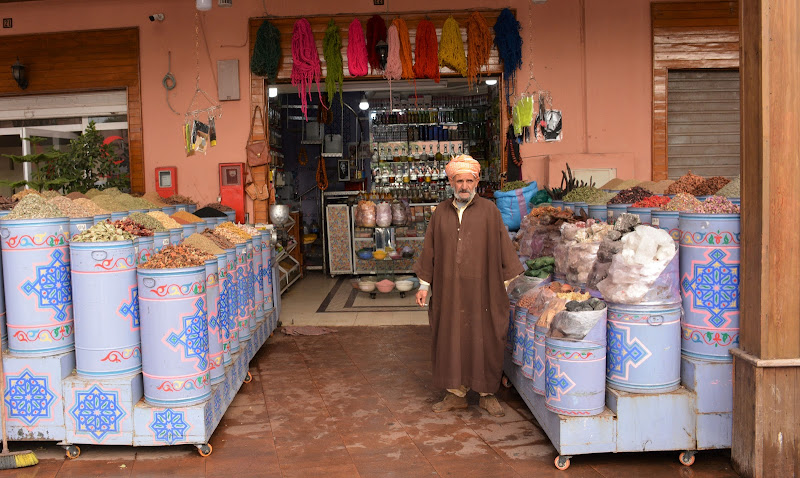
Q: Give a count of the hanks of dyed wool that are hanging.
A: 11